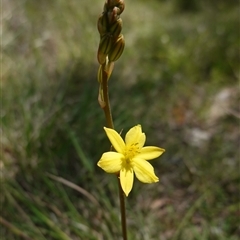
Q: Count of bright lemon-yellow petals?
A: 6